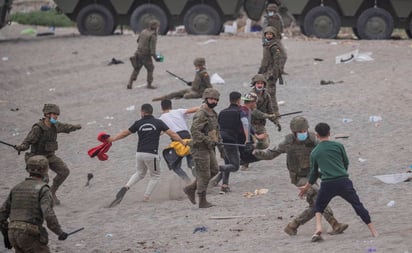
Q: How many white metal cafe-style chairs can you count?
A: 0